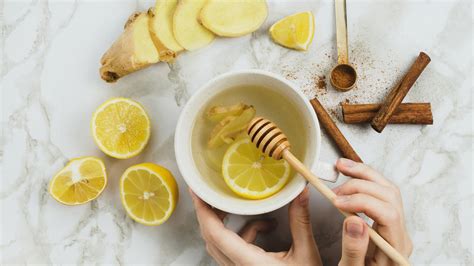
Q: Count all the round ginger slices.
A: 3